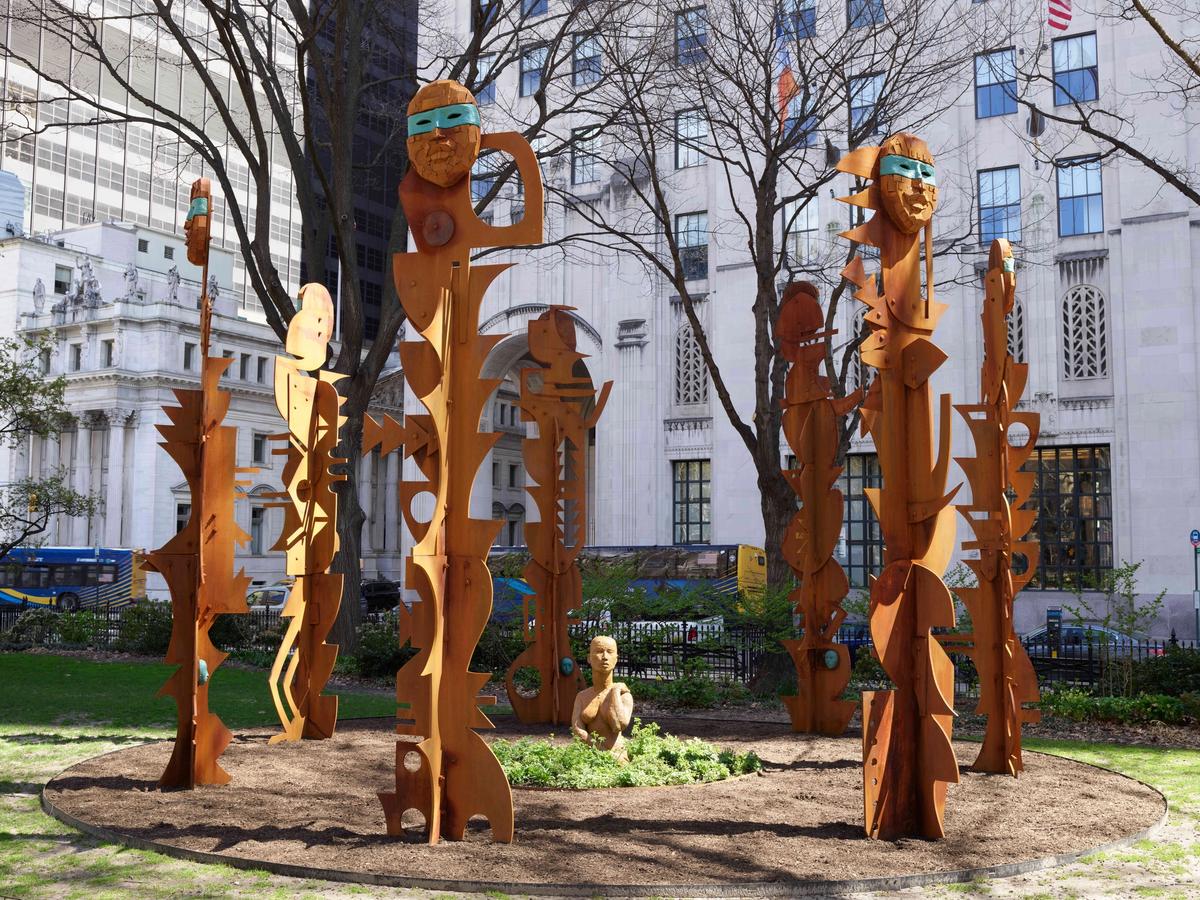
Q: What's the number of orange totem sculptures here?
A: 7